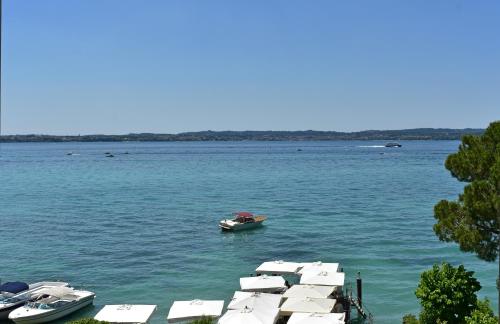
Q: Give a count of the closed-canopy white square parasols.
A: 11